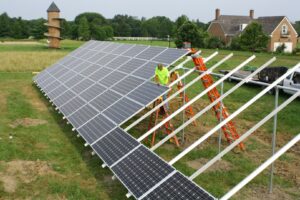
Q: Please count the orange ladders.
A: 3